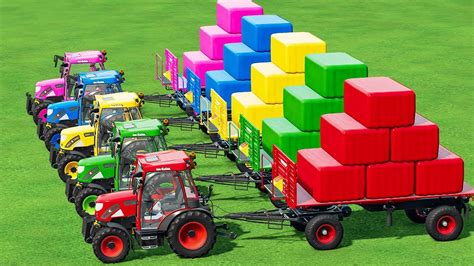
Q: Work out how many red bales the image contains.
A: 6